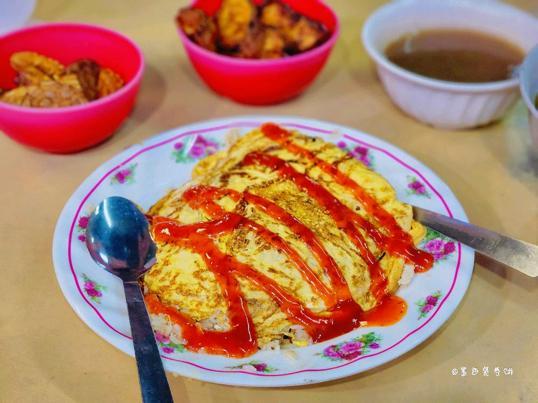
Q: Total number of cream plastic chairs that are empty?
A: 0